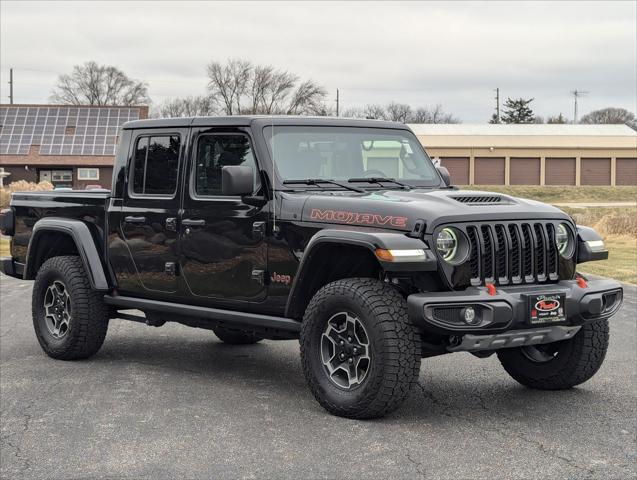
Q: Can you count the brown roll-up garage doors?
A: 6